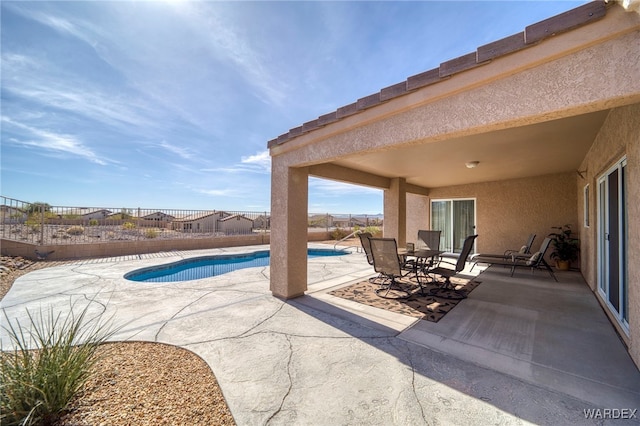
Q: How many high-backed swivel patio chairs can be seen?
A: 4